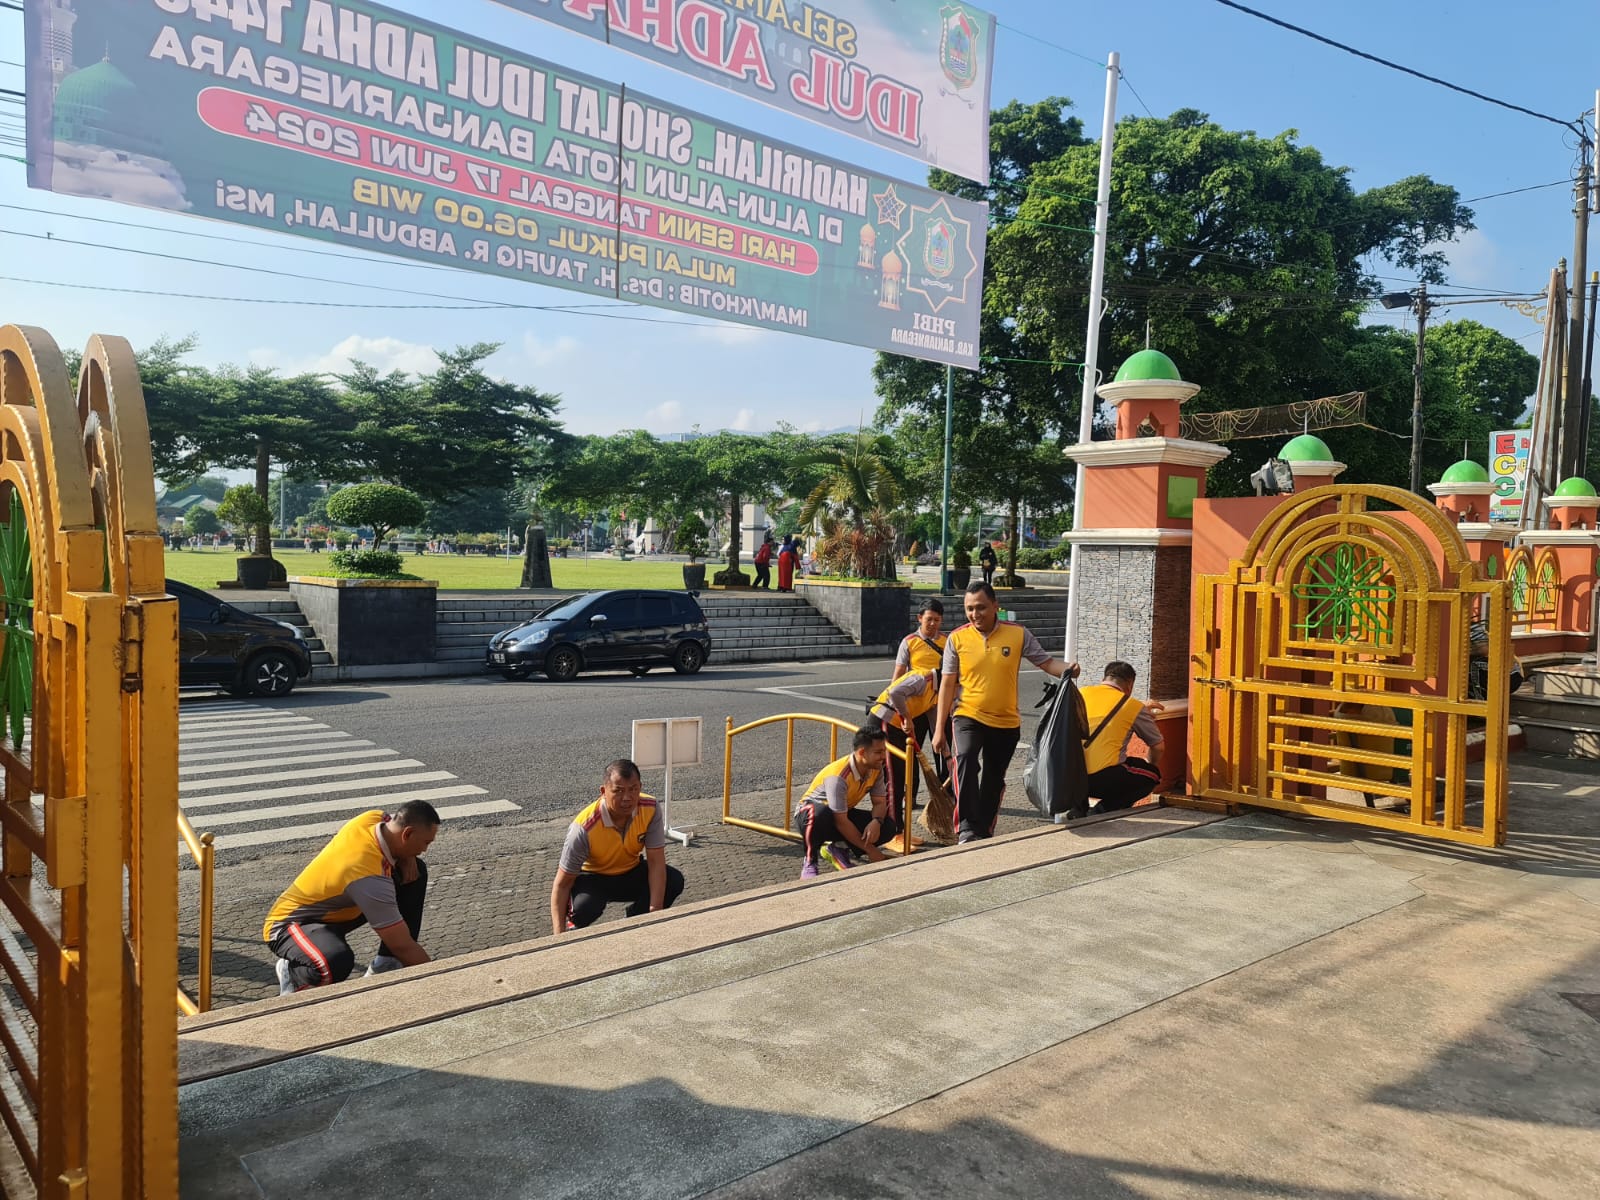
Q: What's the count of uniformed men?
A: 7